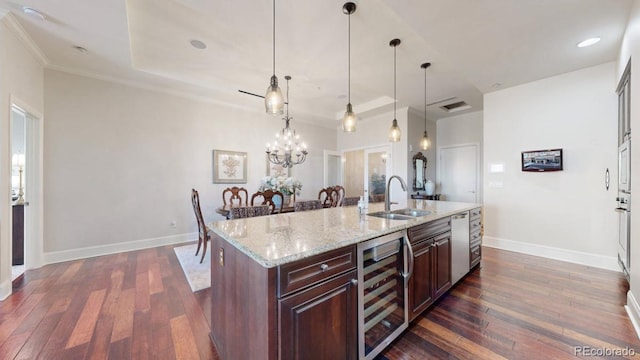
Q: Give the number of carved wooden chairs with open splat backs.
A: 5